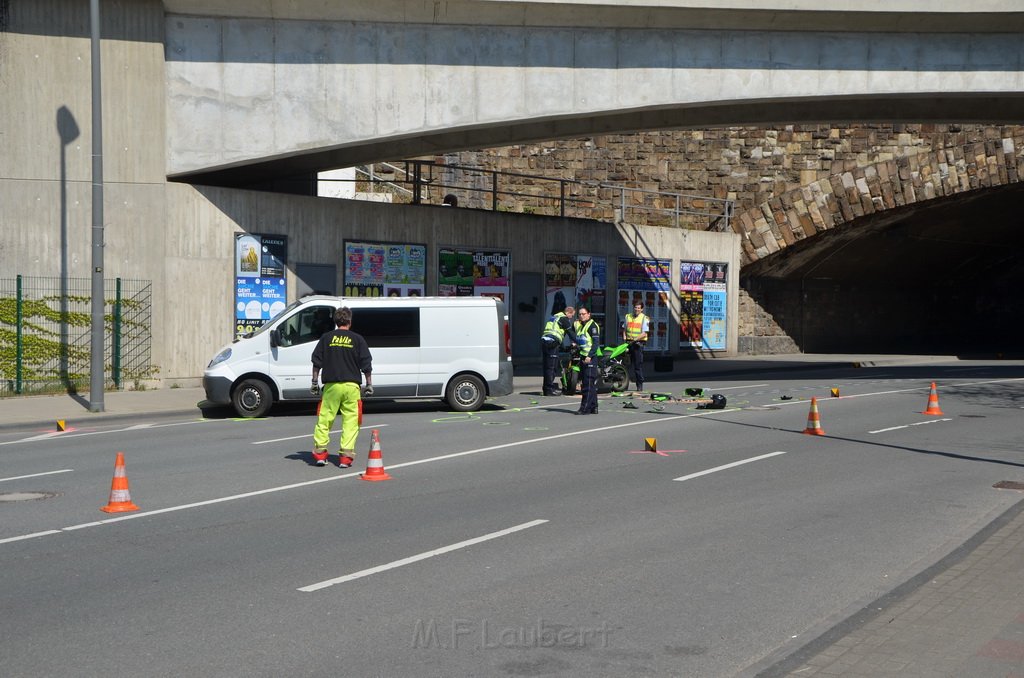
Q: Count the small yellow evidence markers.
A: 3